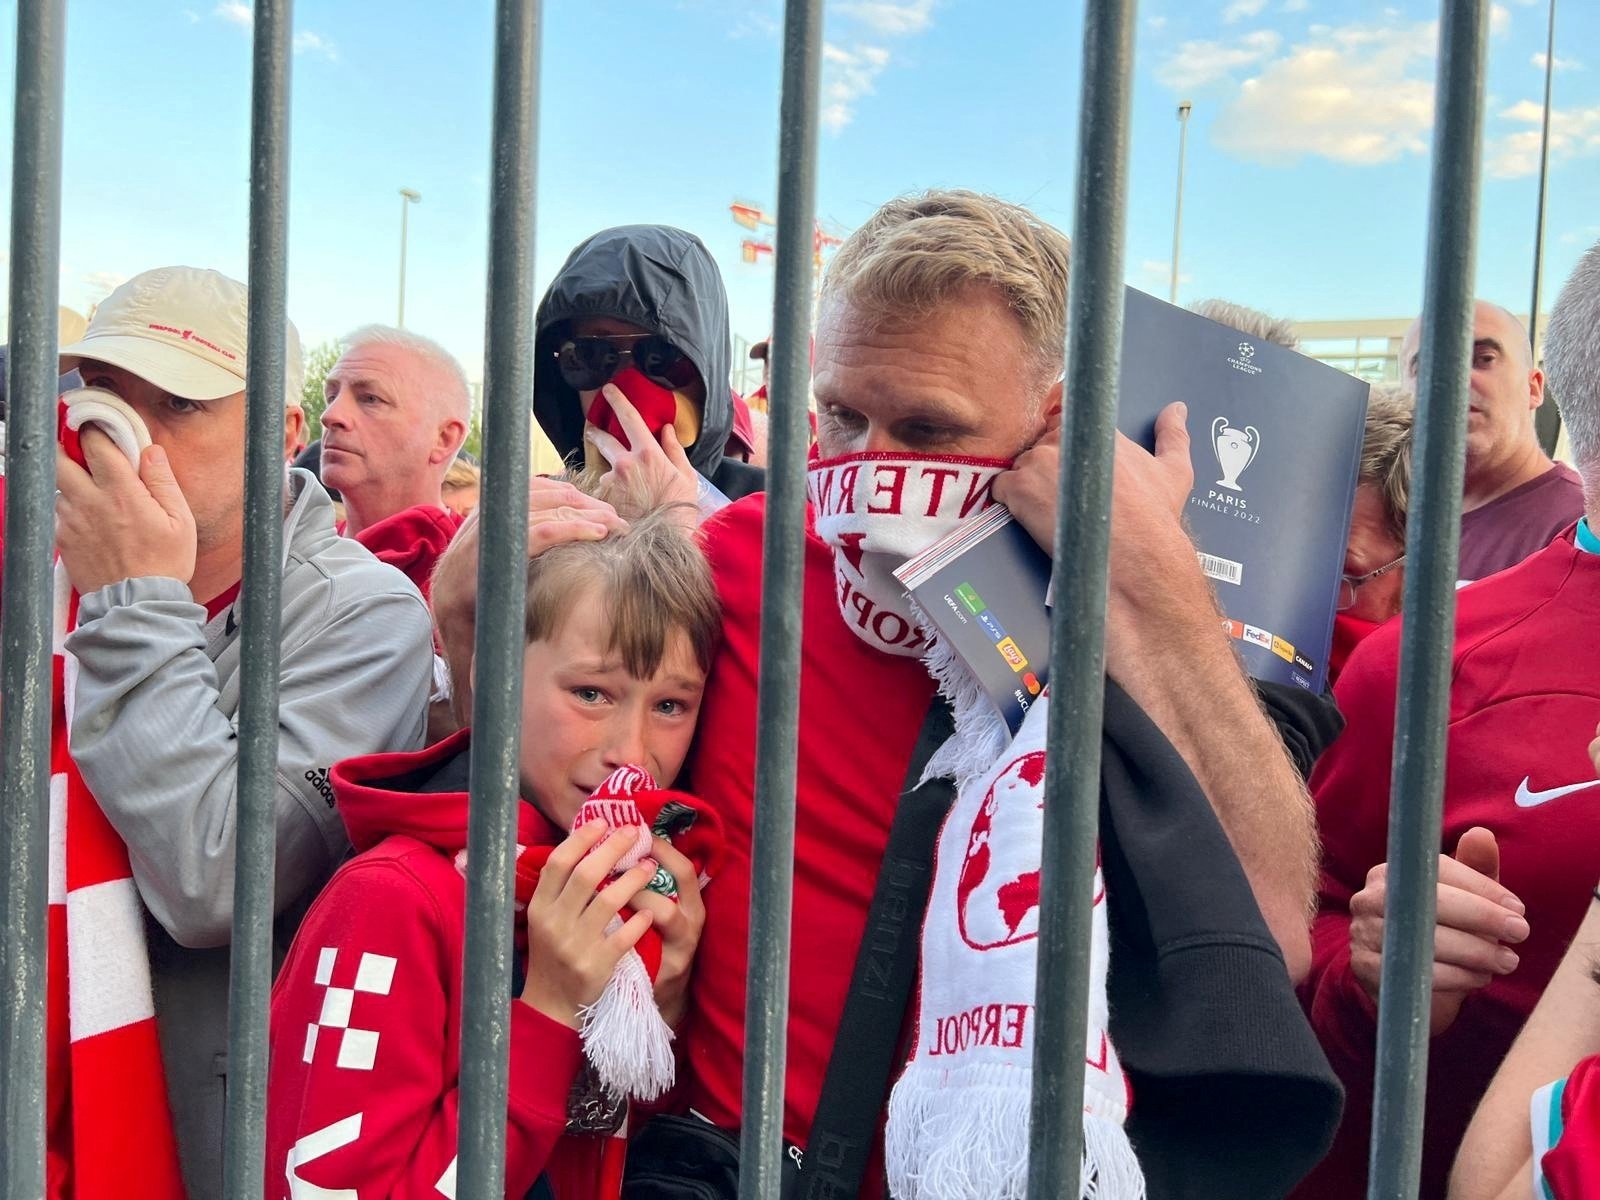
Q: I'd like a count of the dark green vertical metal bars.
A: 6